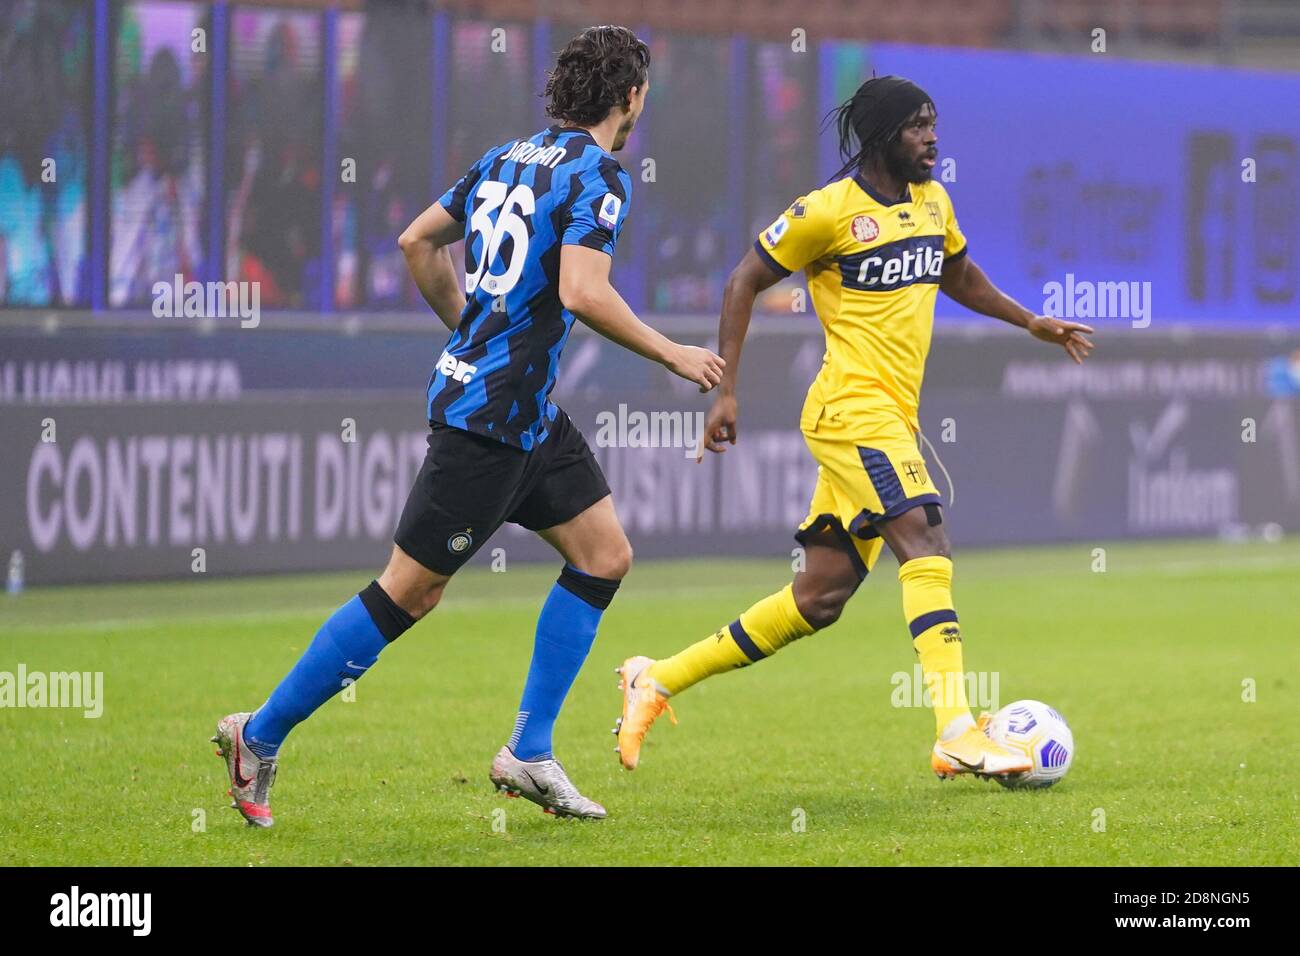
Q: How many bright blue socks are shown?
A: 2